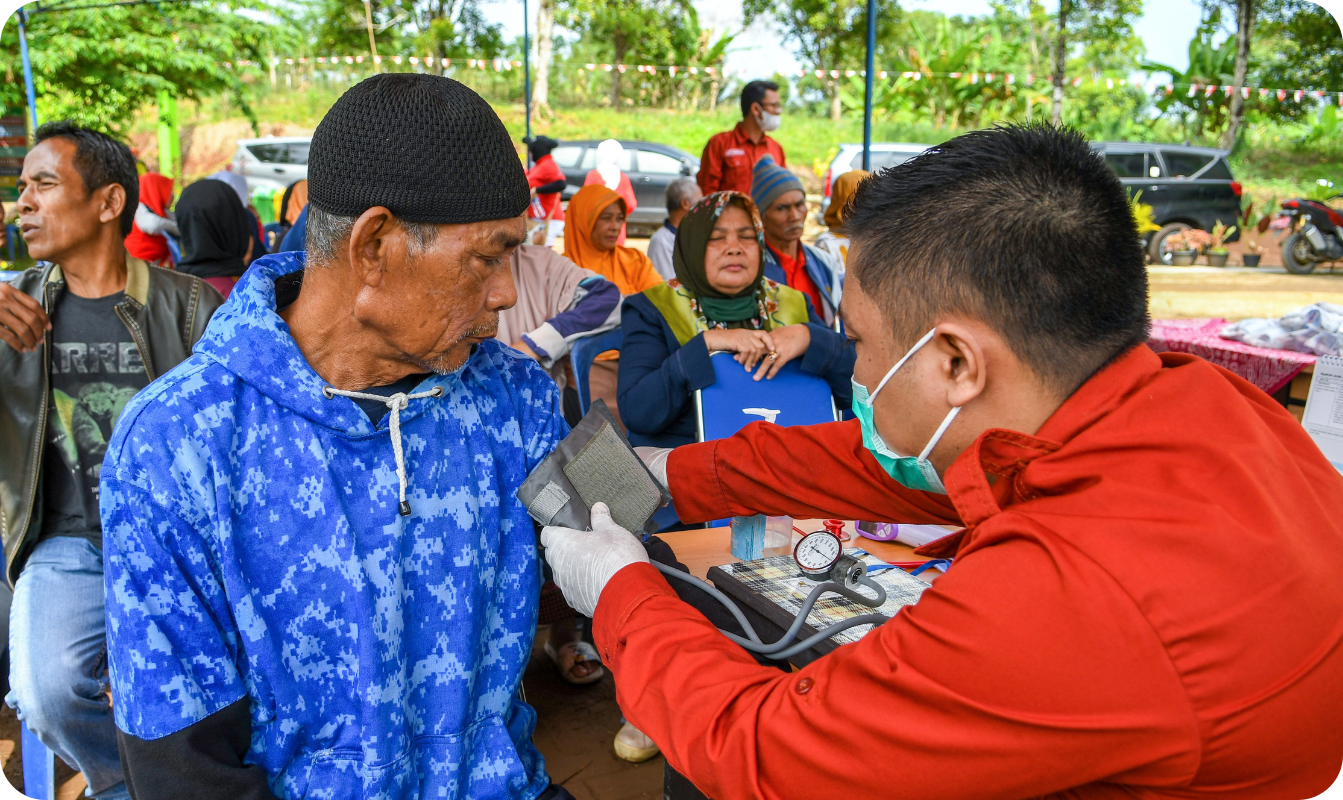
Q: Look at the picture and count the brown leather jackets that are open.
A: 1